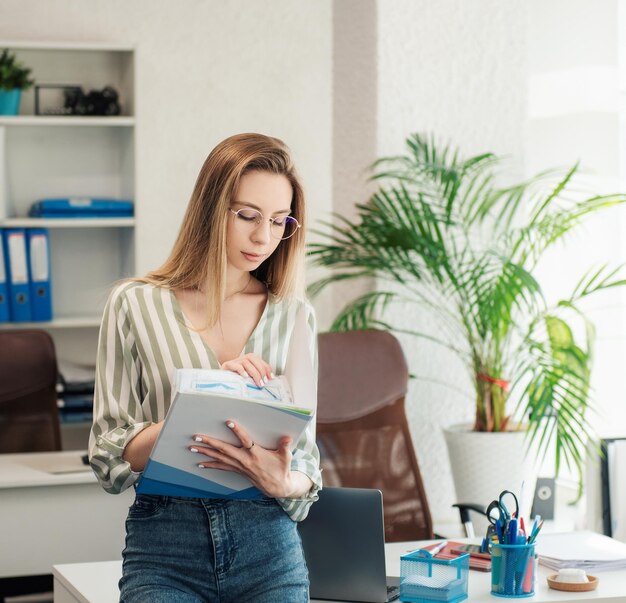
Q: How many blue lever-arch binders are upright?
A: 3